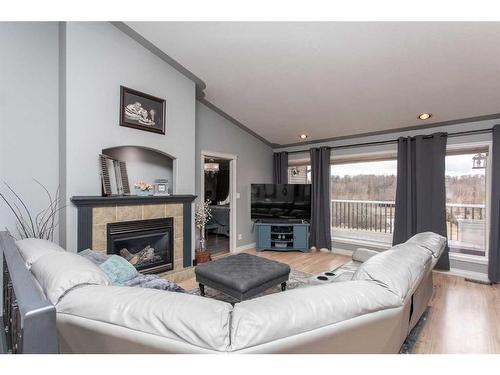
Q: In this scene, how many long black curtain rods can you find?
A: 1